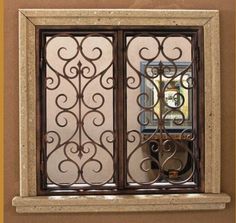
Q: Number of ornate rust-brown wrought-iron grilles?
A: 2